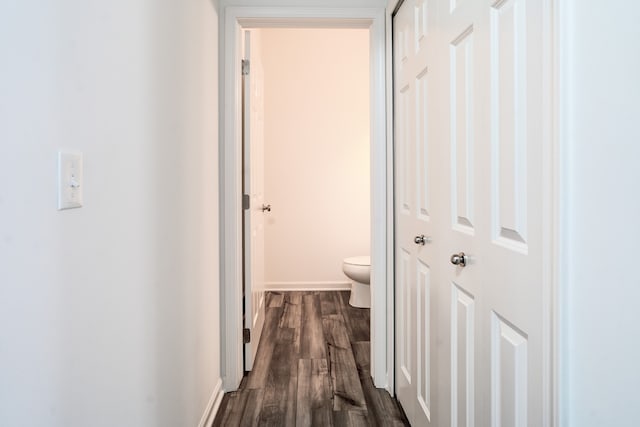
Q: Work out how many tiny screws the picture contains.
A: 2